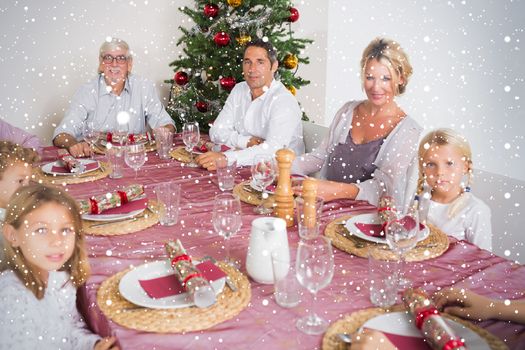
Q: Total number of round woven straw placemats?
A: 8